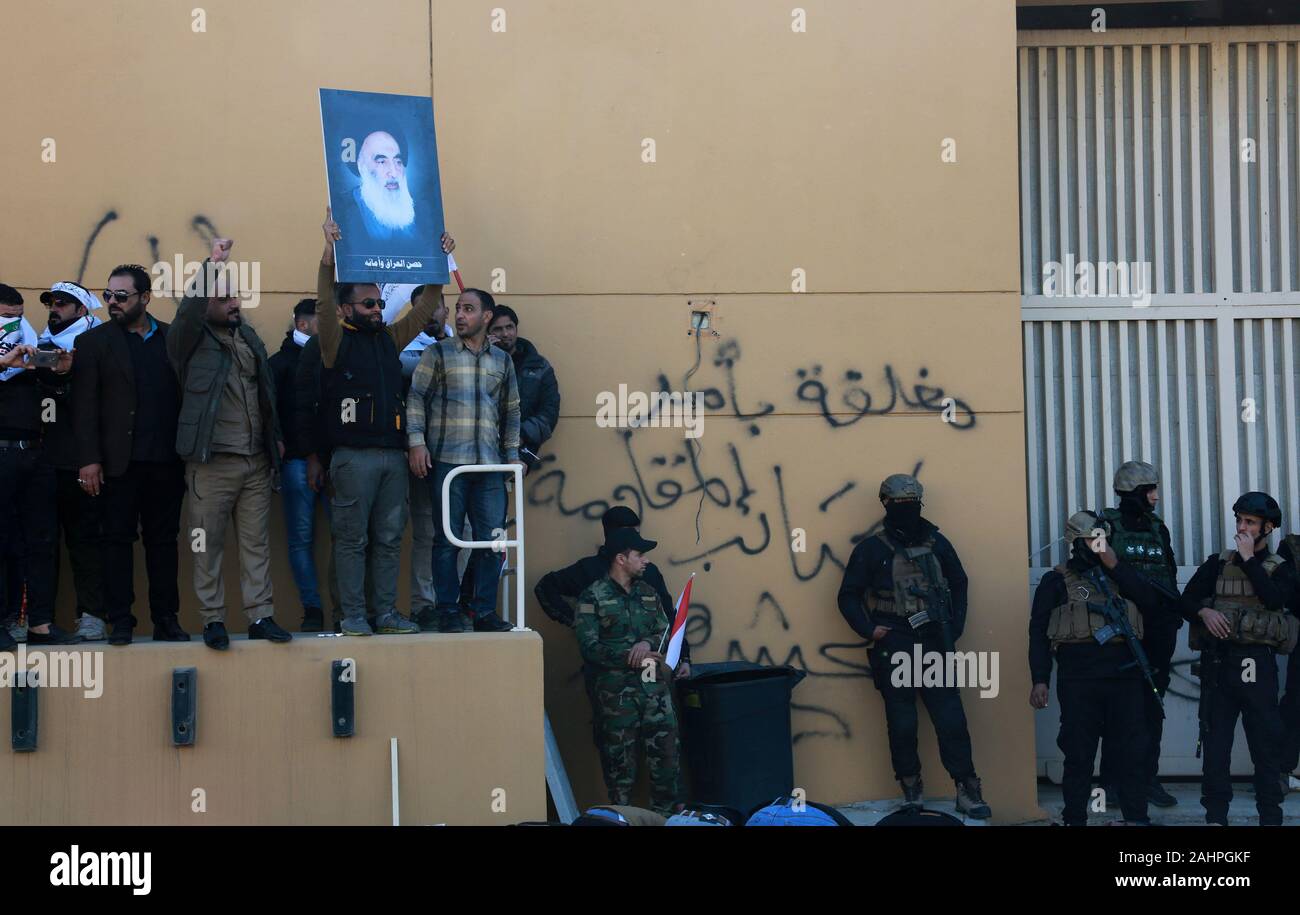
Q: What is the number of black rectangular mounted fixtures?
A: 3